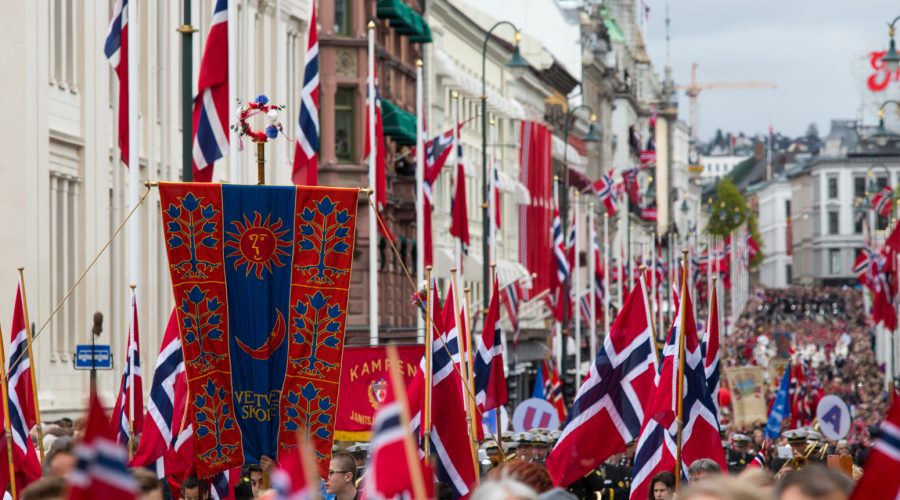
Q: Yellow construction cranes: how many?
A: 1